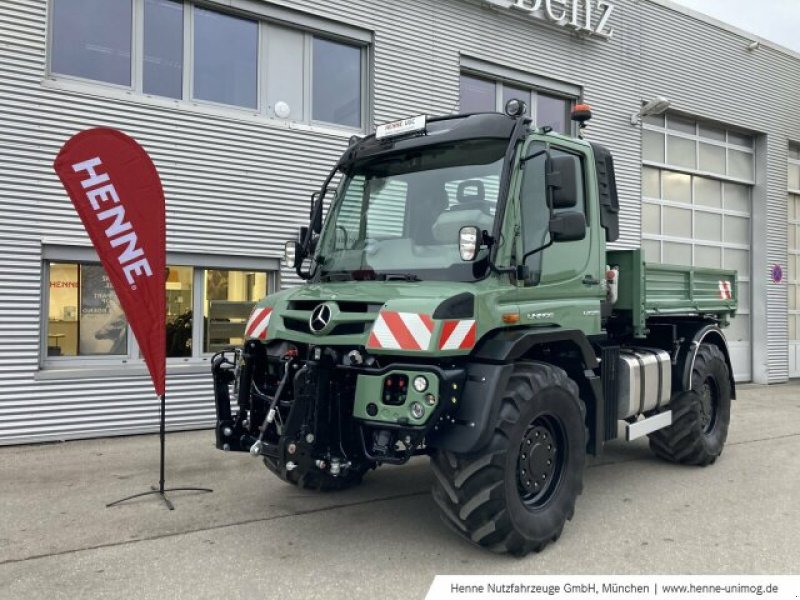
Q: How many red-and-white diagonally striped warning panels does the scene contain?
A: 4